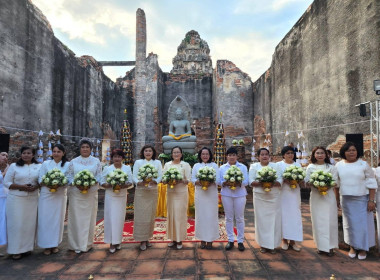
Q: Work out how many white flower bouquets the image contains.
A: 10